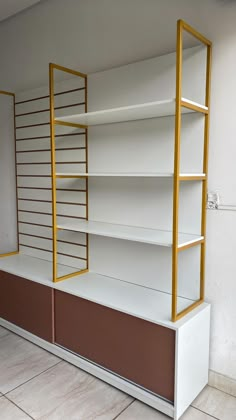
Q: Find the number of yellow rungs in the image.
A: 13